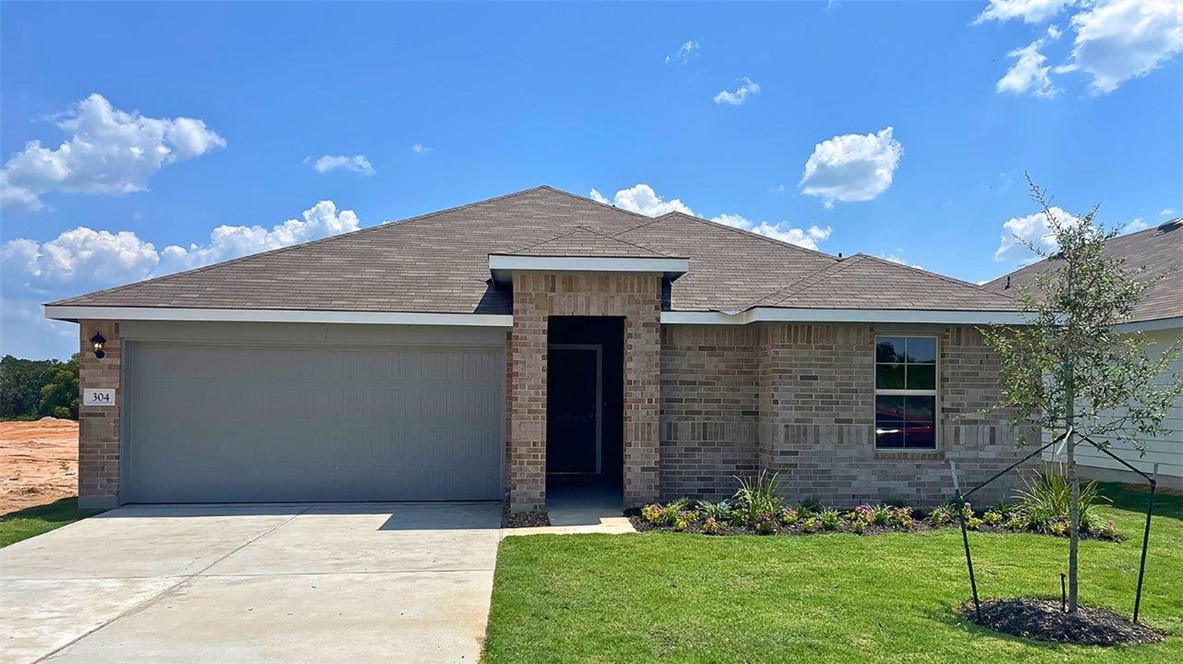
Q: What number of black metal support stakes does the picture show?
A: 2